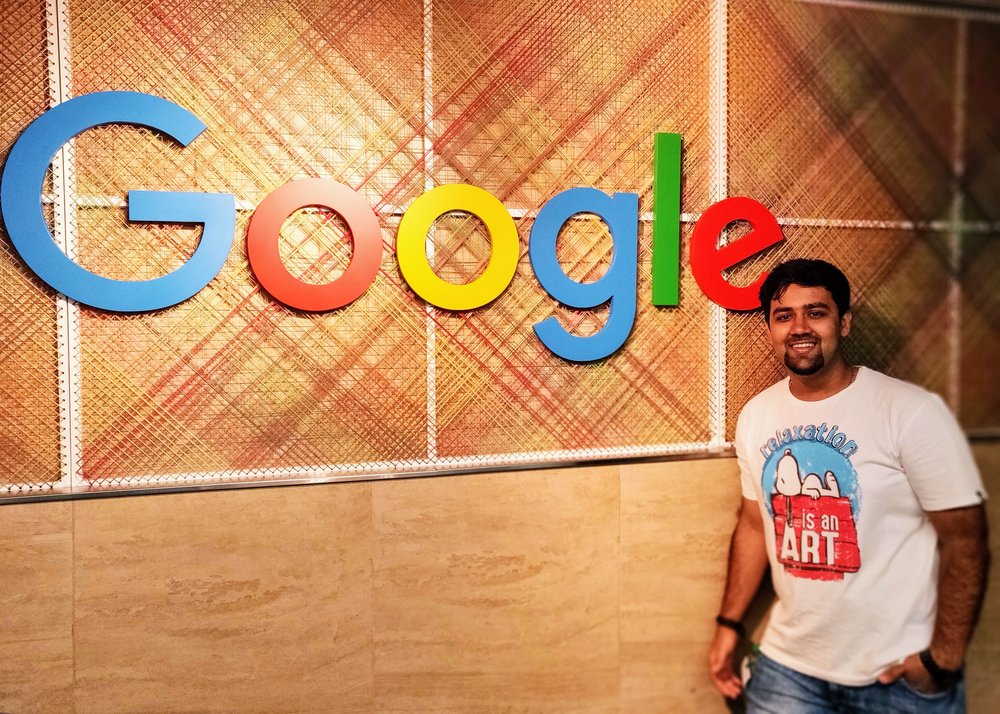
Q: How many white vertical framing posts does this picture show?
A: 4